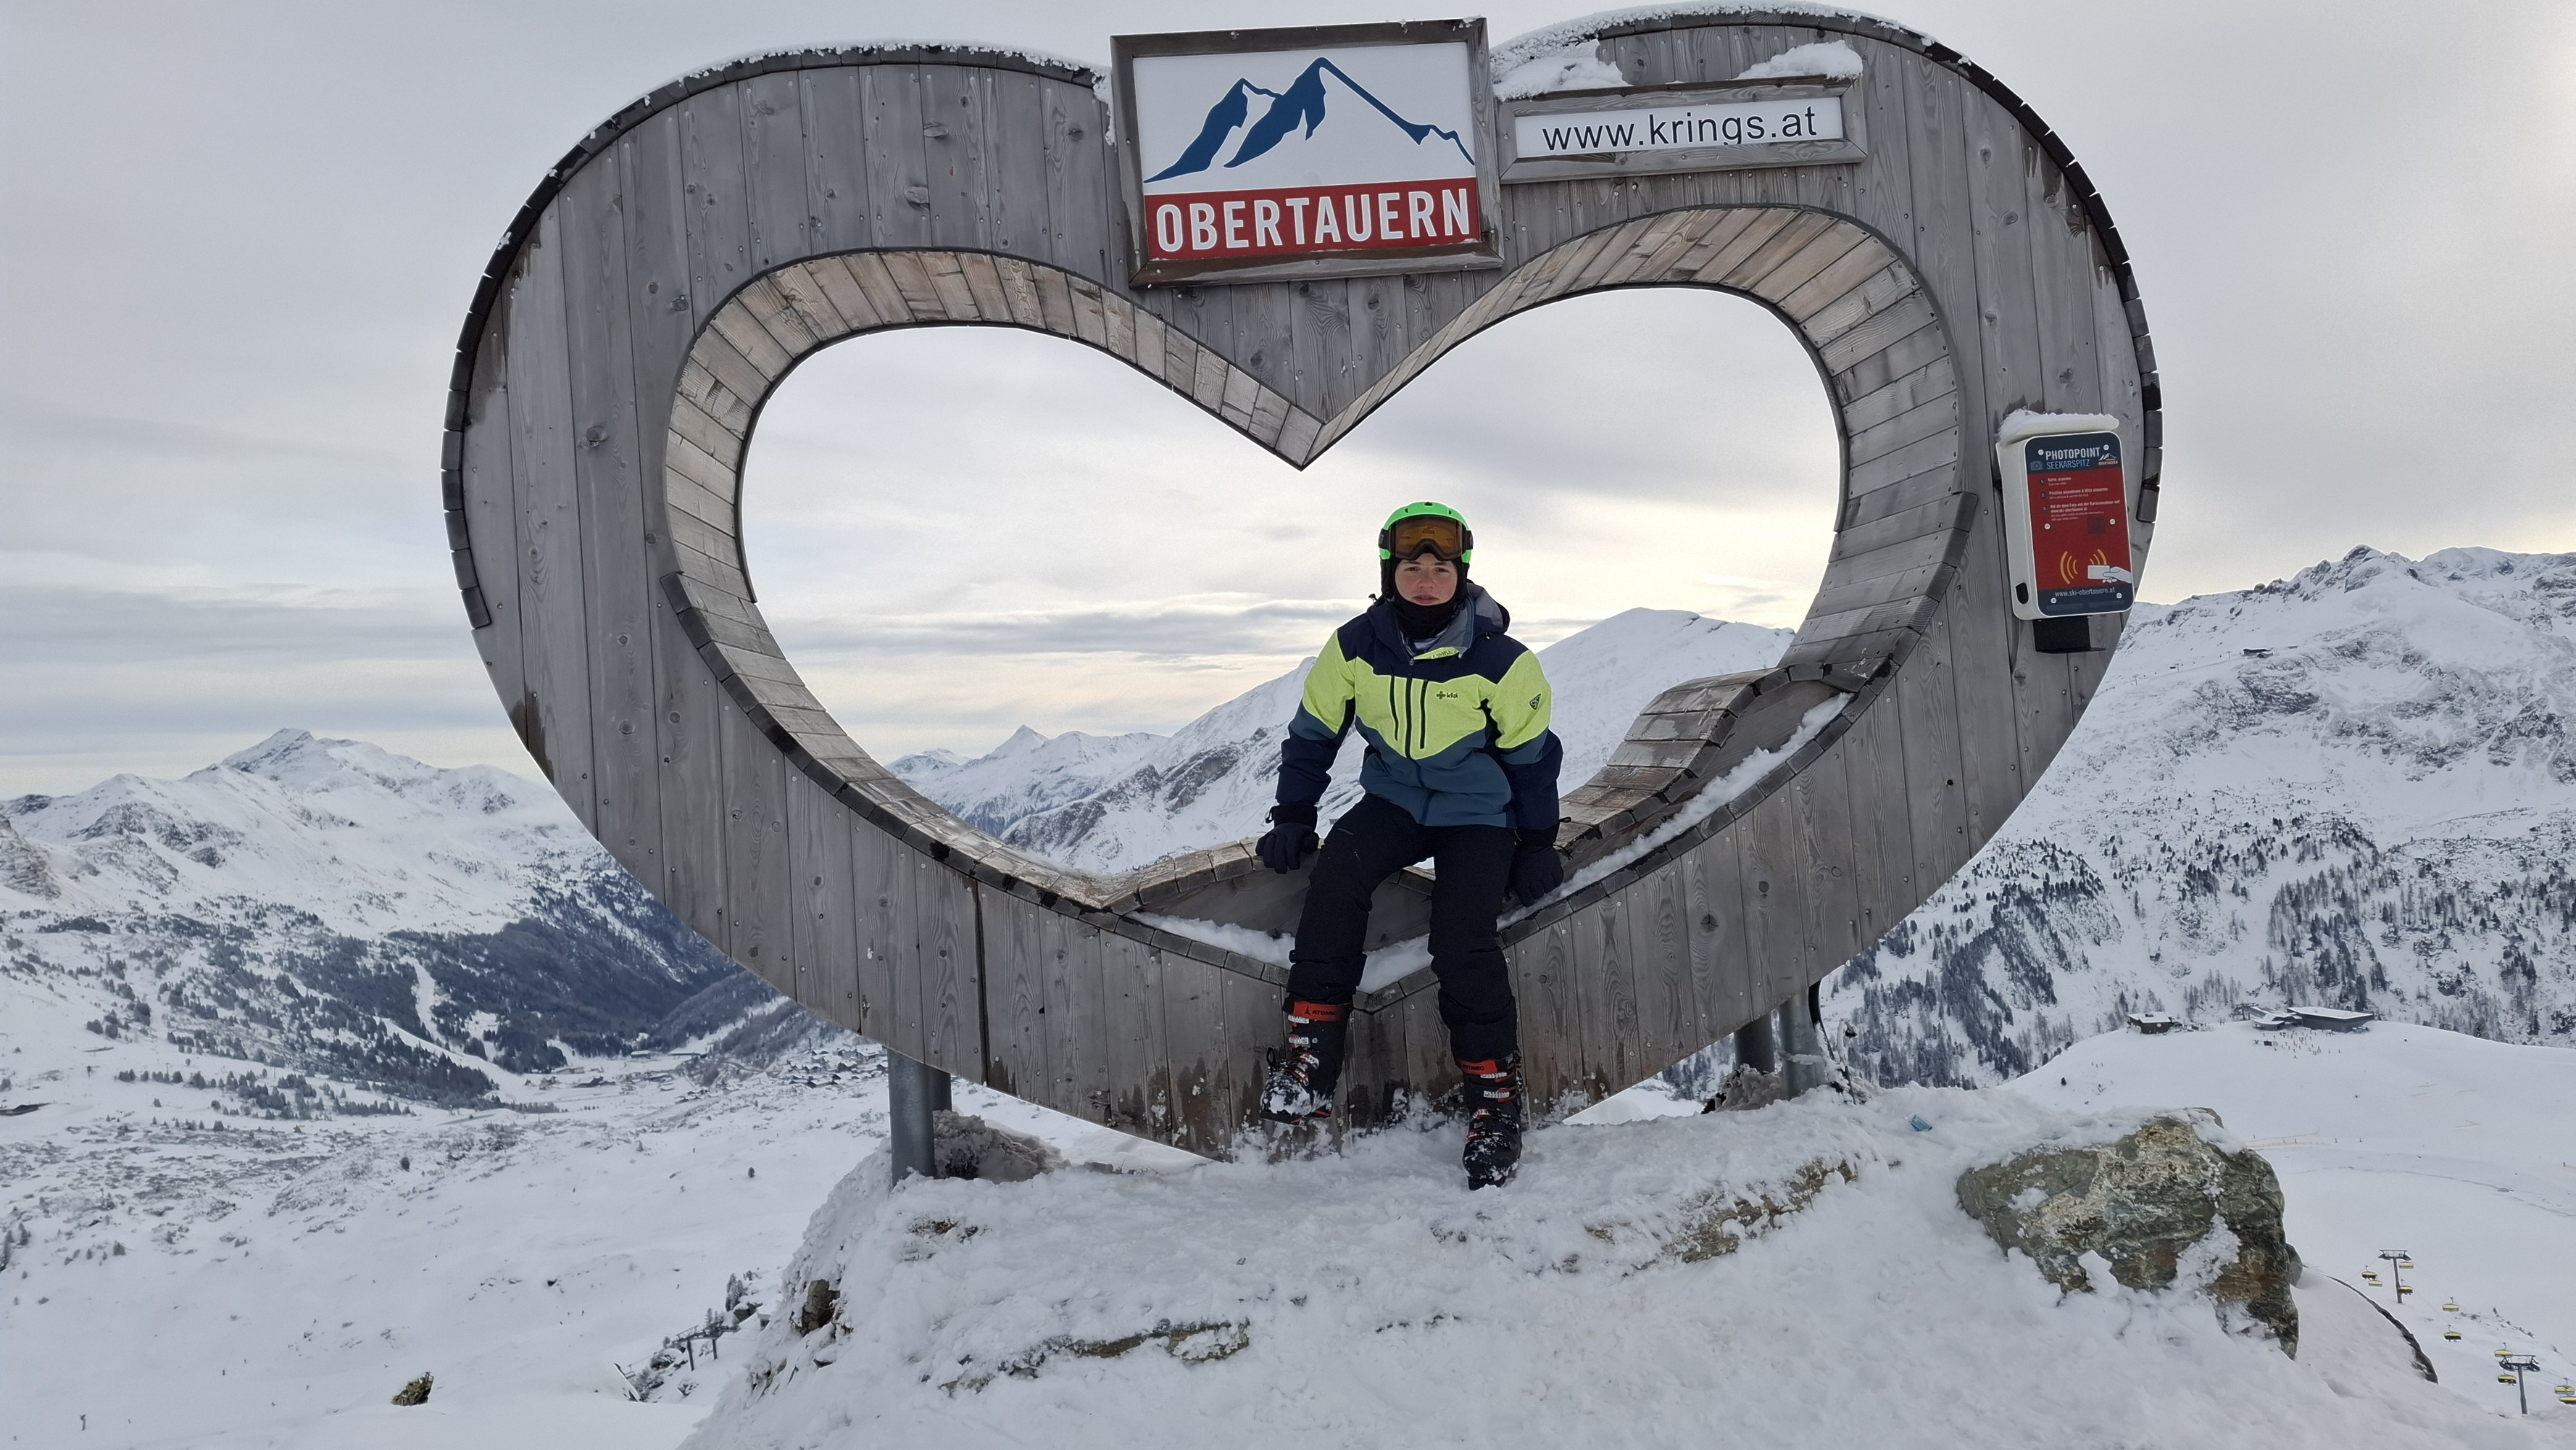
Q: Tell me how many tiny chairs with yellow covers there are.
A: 10